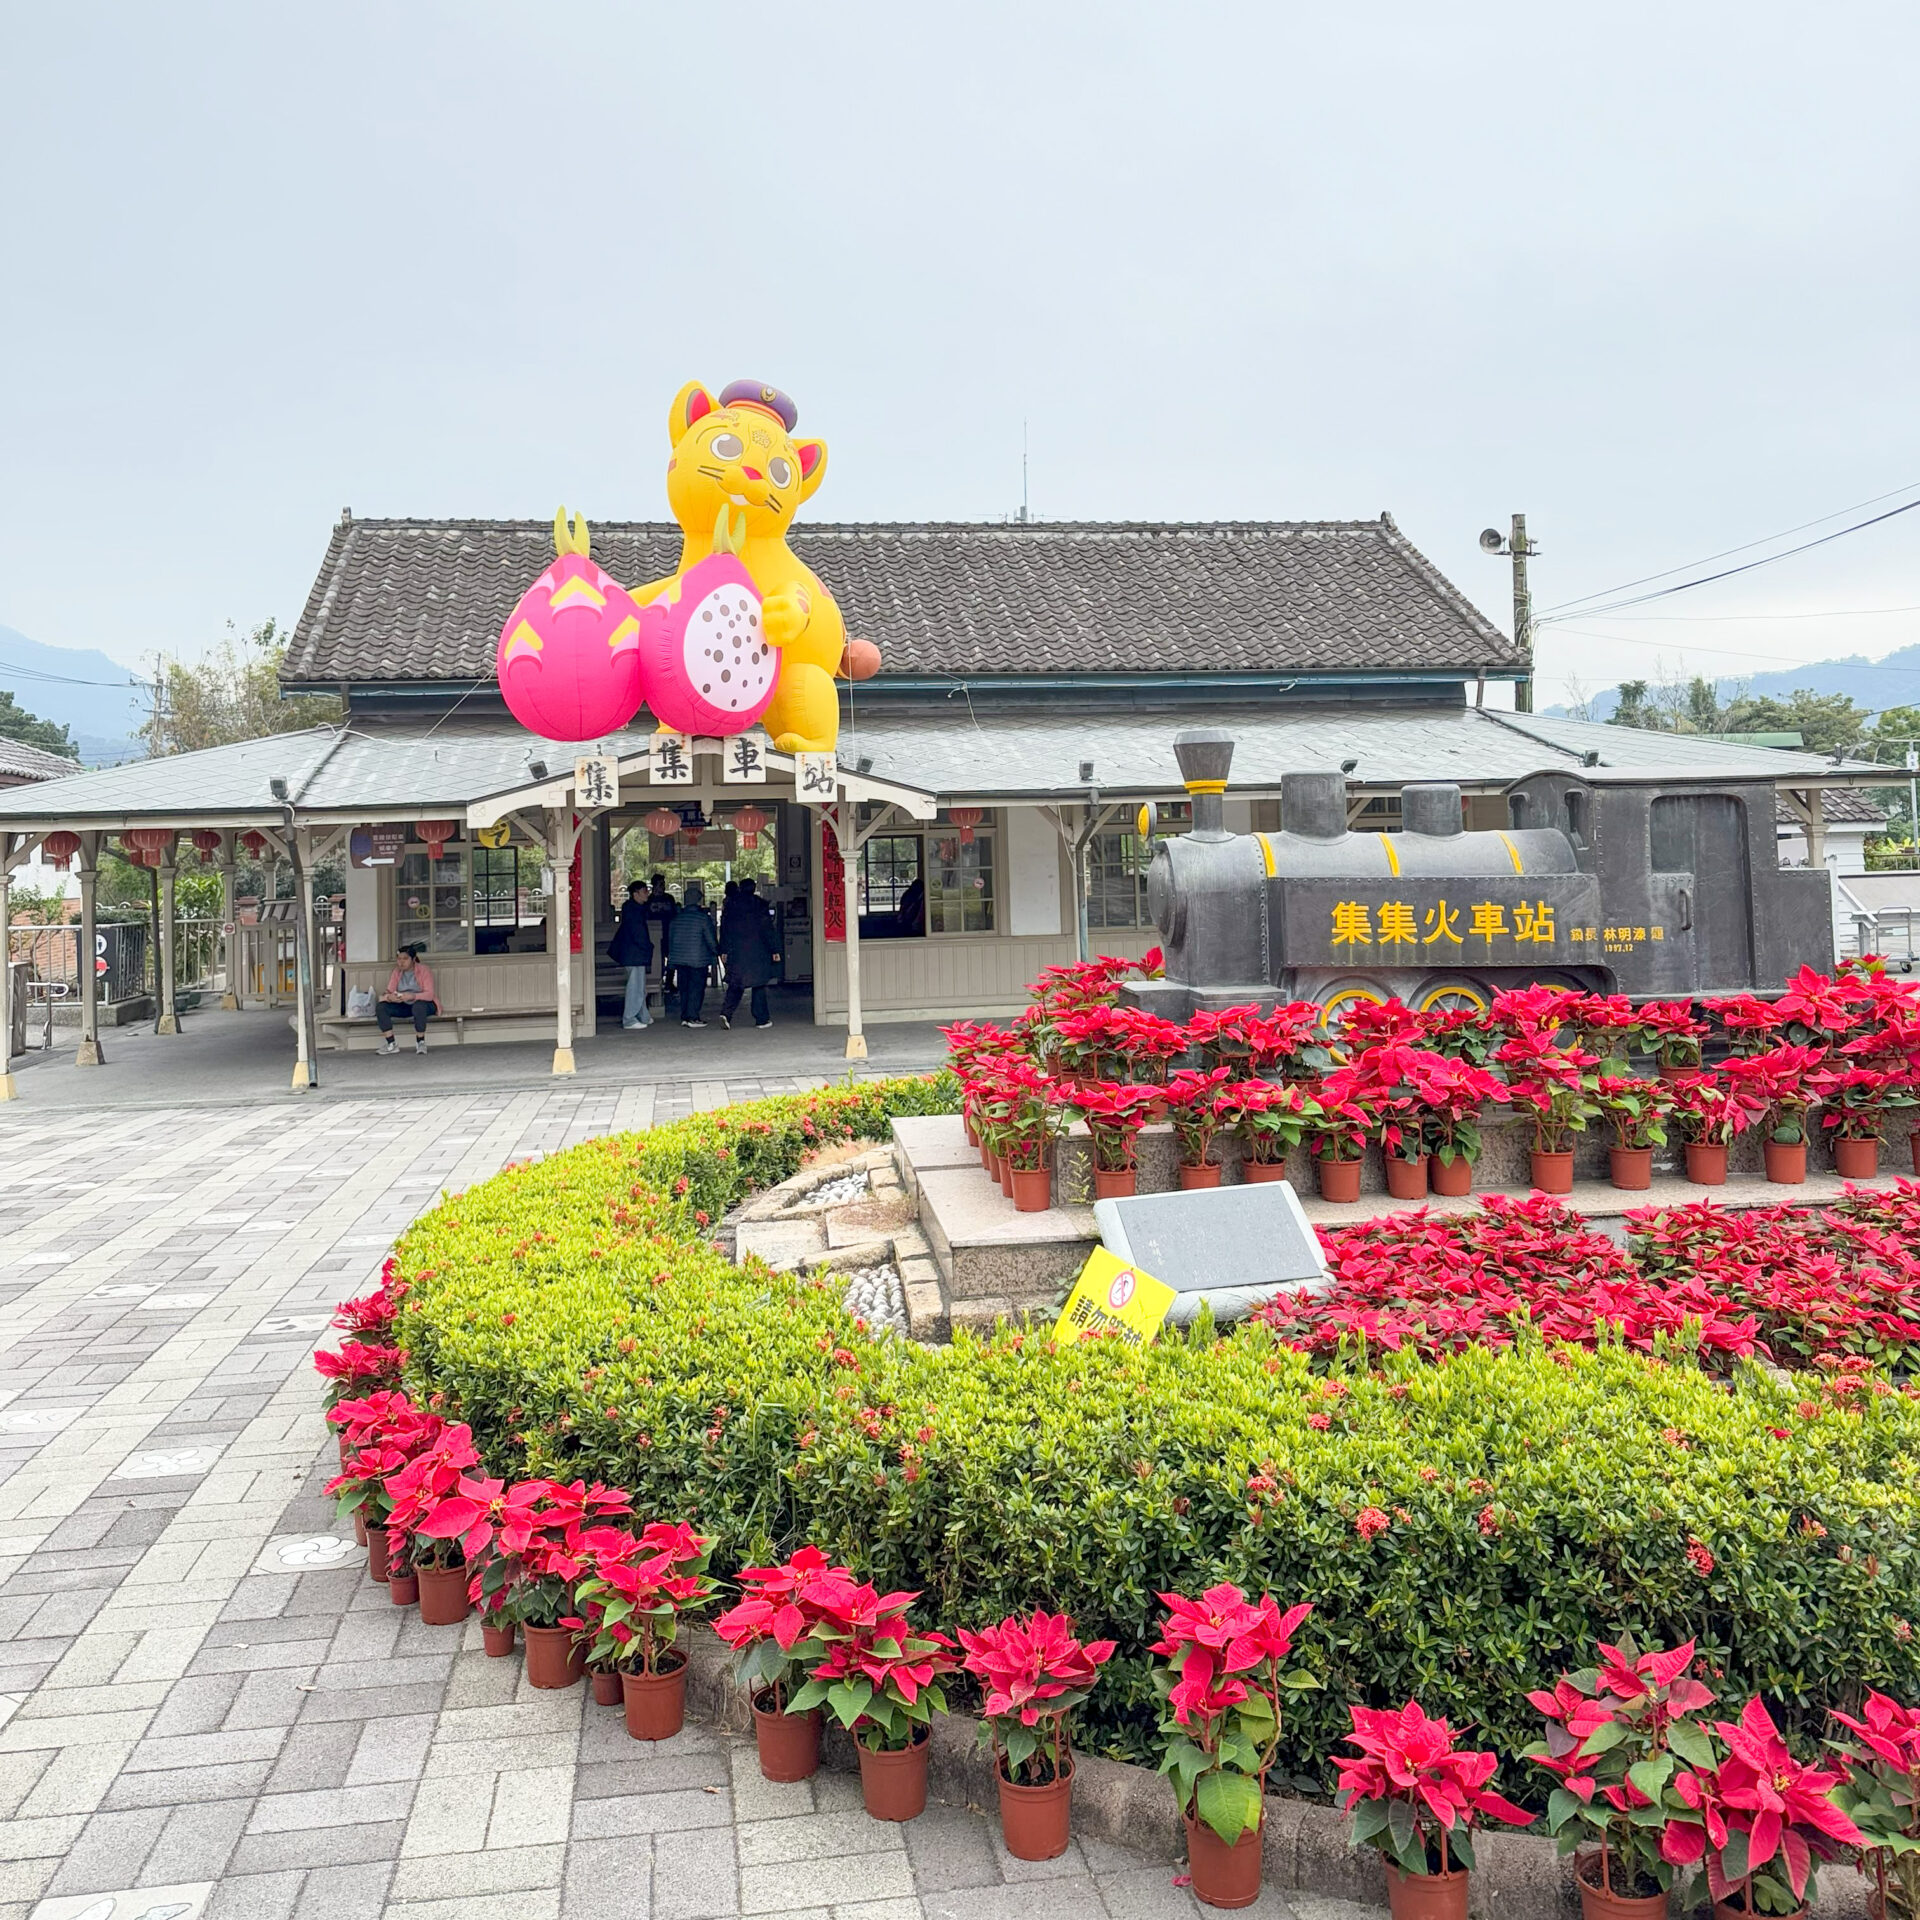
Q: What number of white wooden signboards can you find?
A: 4